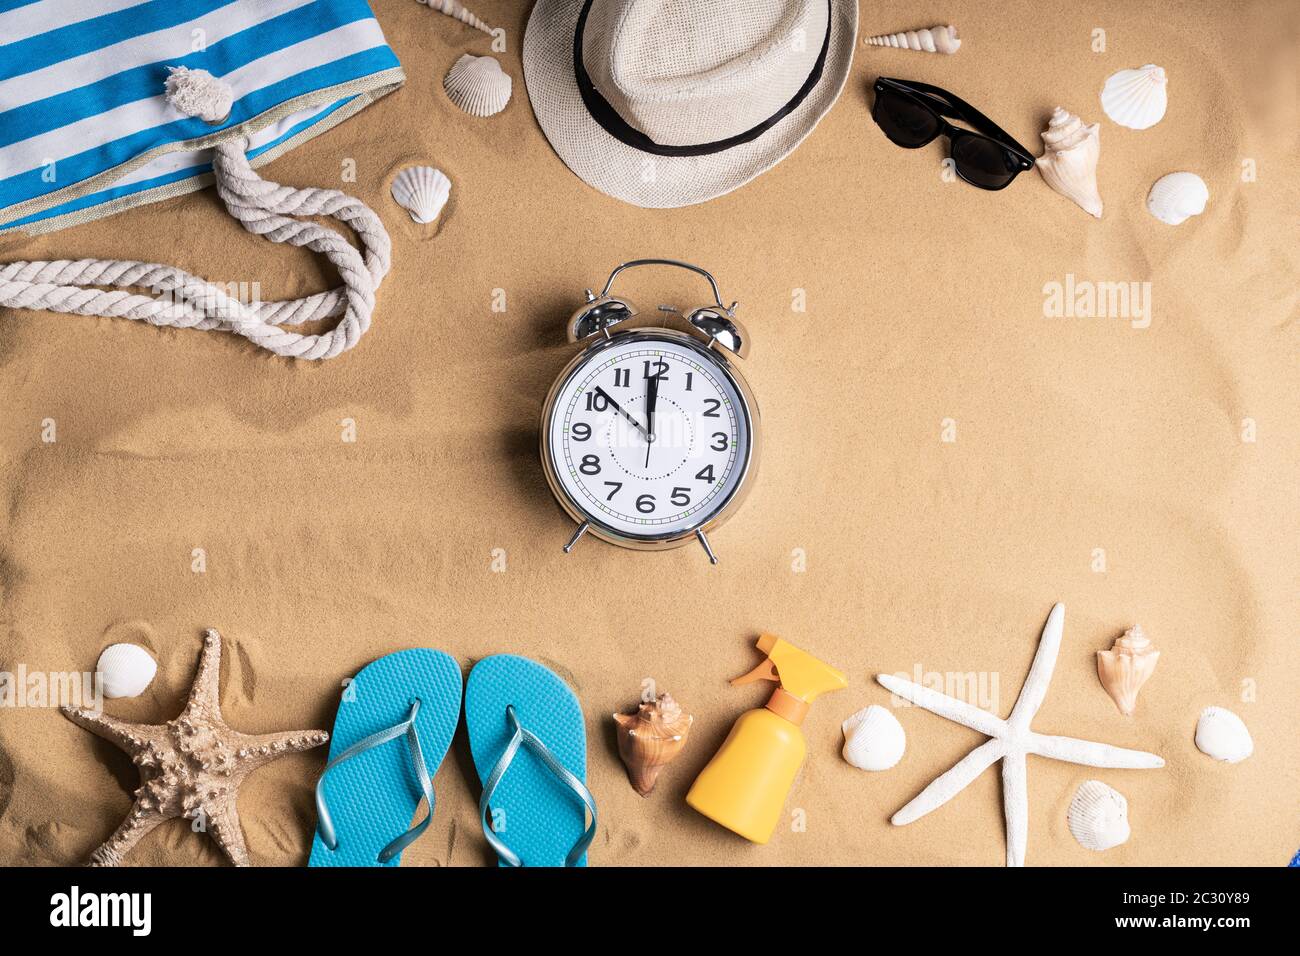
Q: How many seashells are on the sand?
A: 13